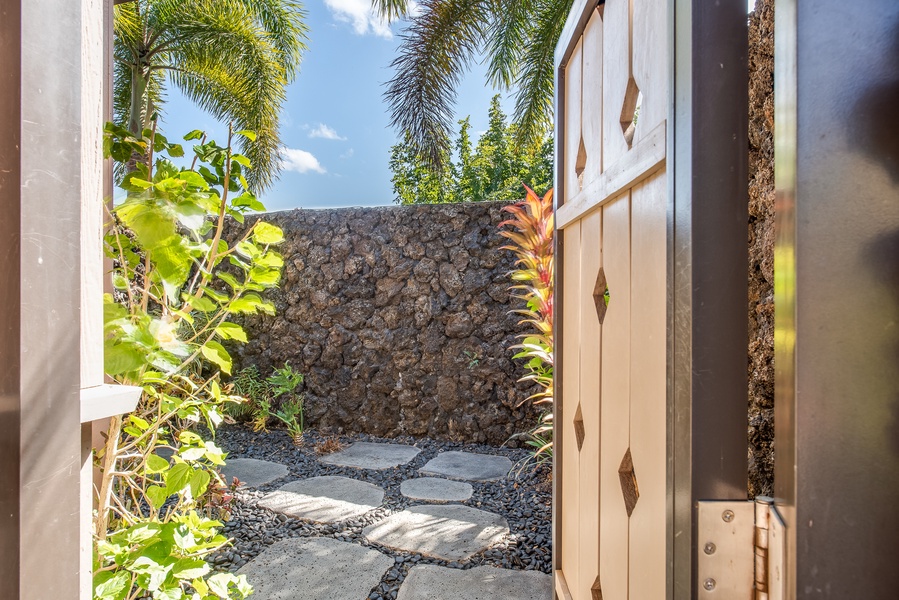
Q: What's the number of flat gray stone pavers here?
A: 8